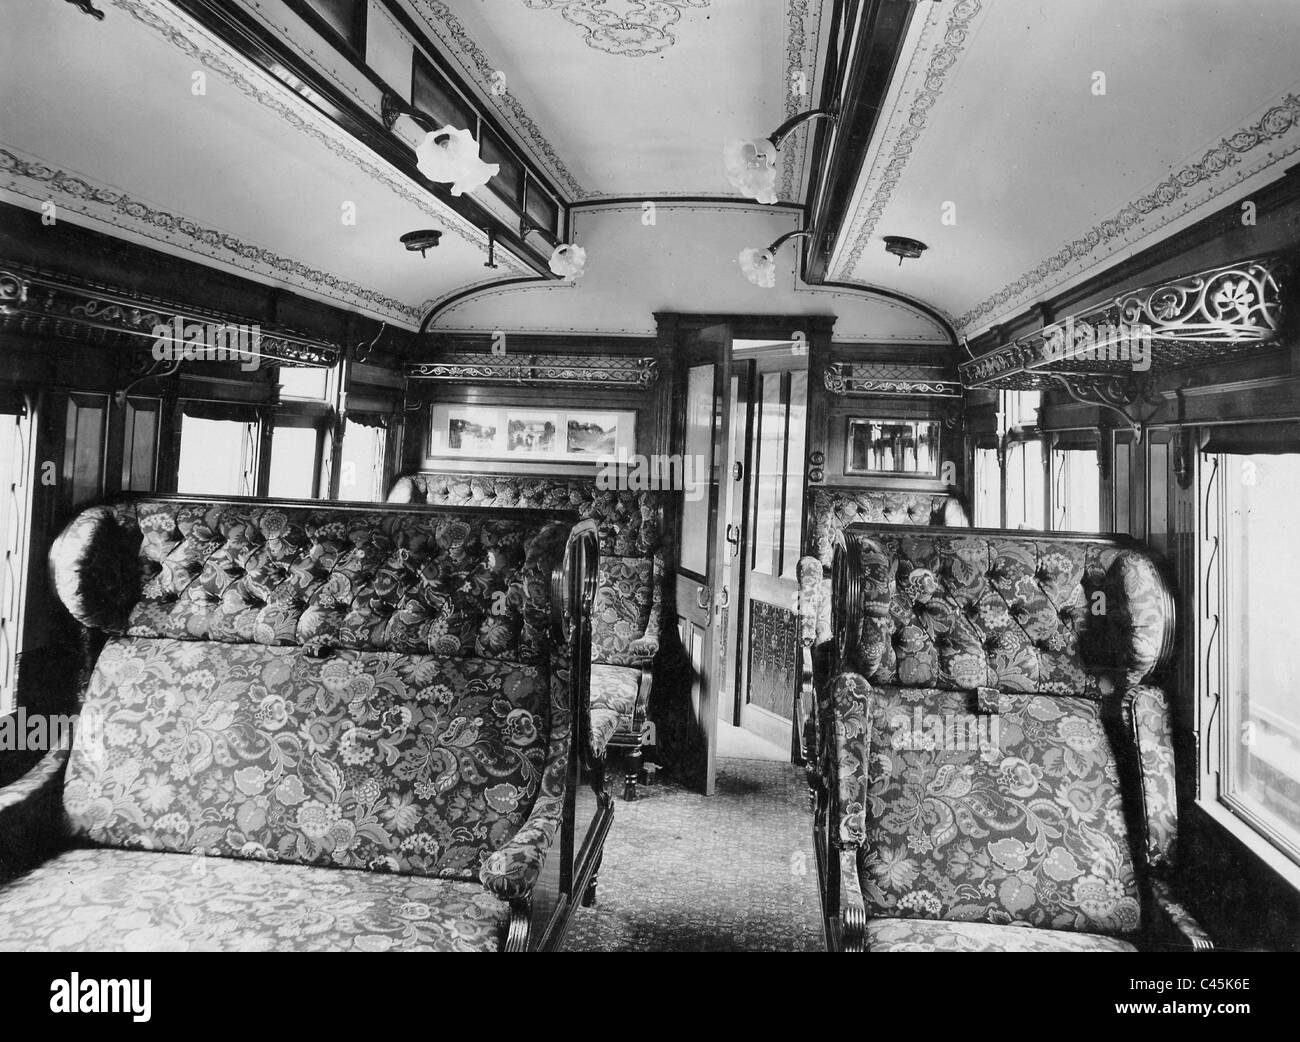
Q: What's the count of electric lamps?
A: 4